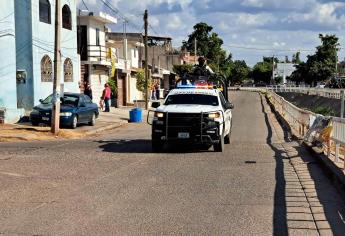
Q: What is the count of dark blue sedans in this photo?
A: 1